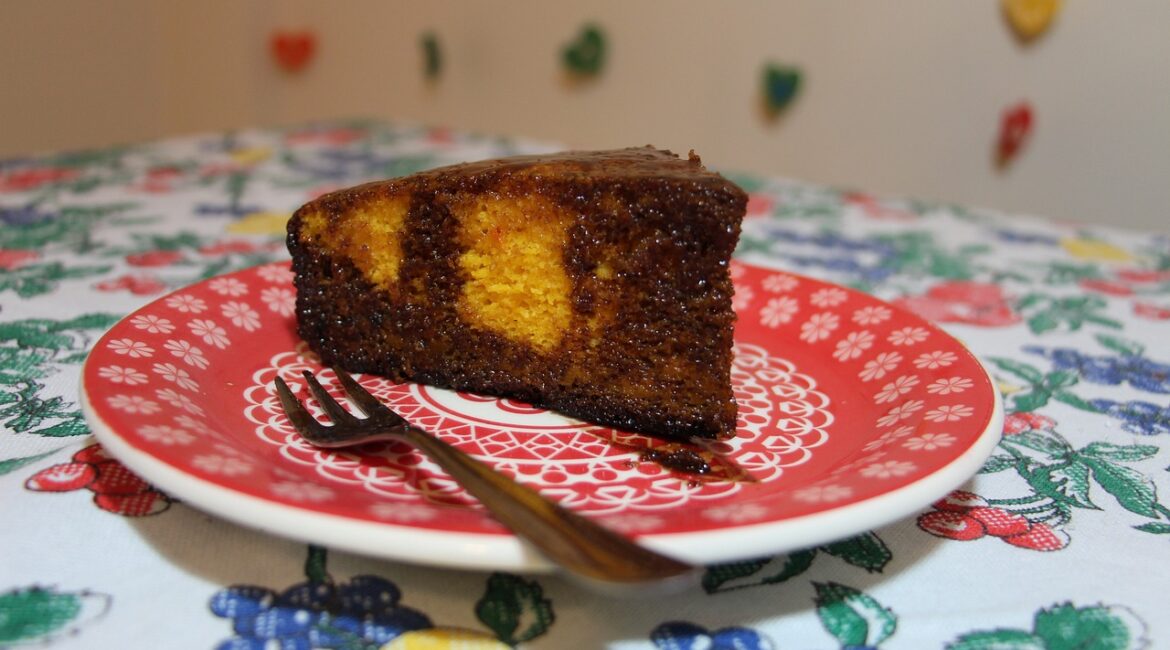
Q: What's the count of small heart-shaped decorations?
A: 6